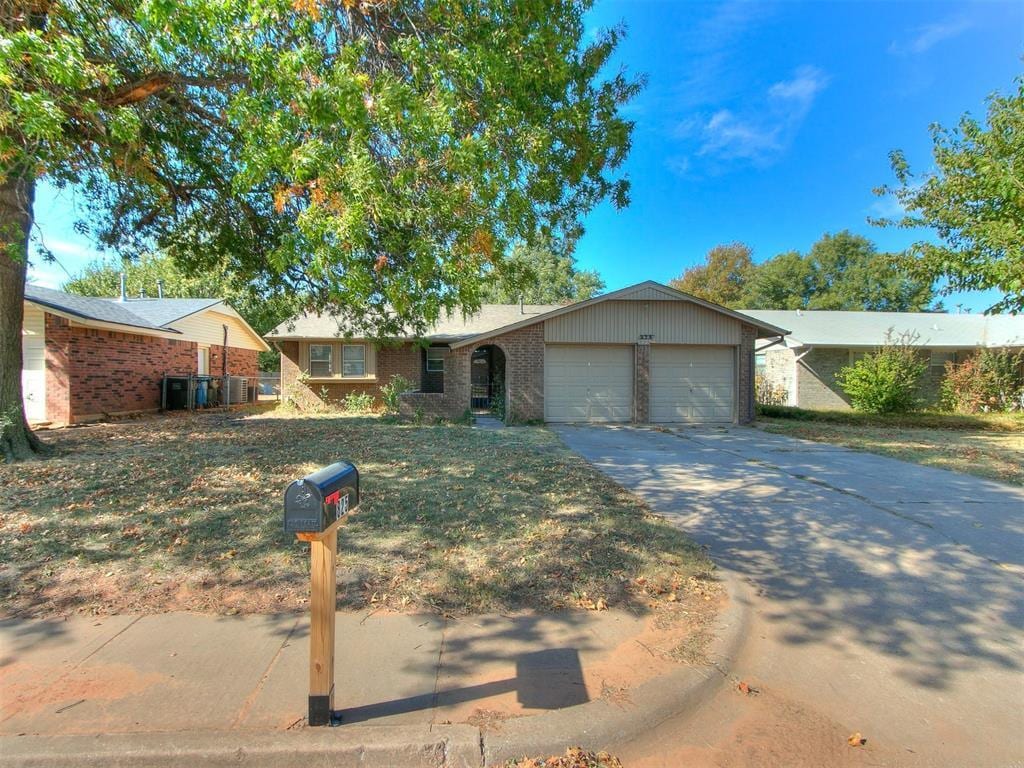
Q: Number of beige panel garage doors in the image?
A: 2